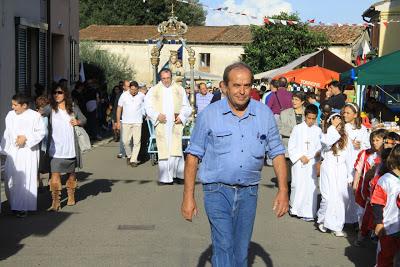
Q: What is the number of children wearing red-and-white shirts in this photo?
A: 3